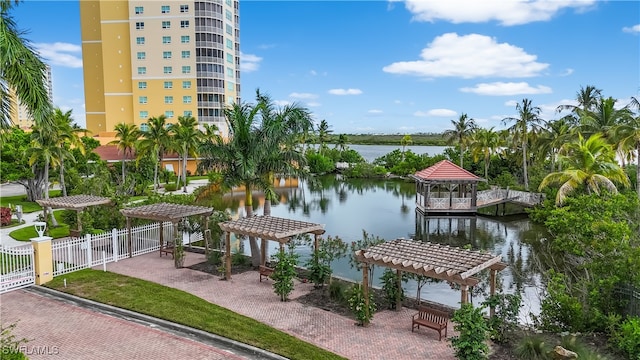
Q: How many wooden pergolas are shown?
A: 4